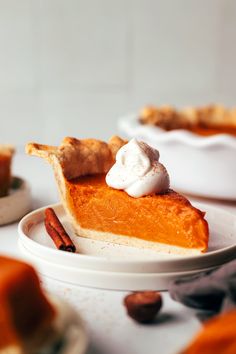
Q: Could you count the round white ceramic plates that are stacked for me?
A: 2